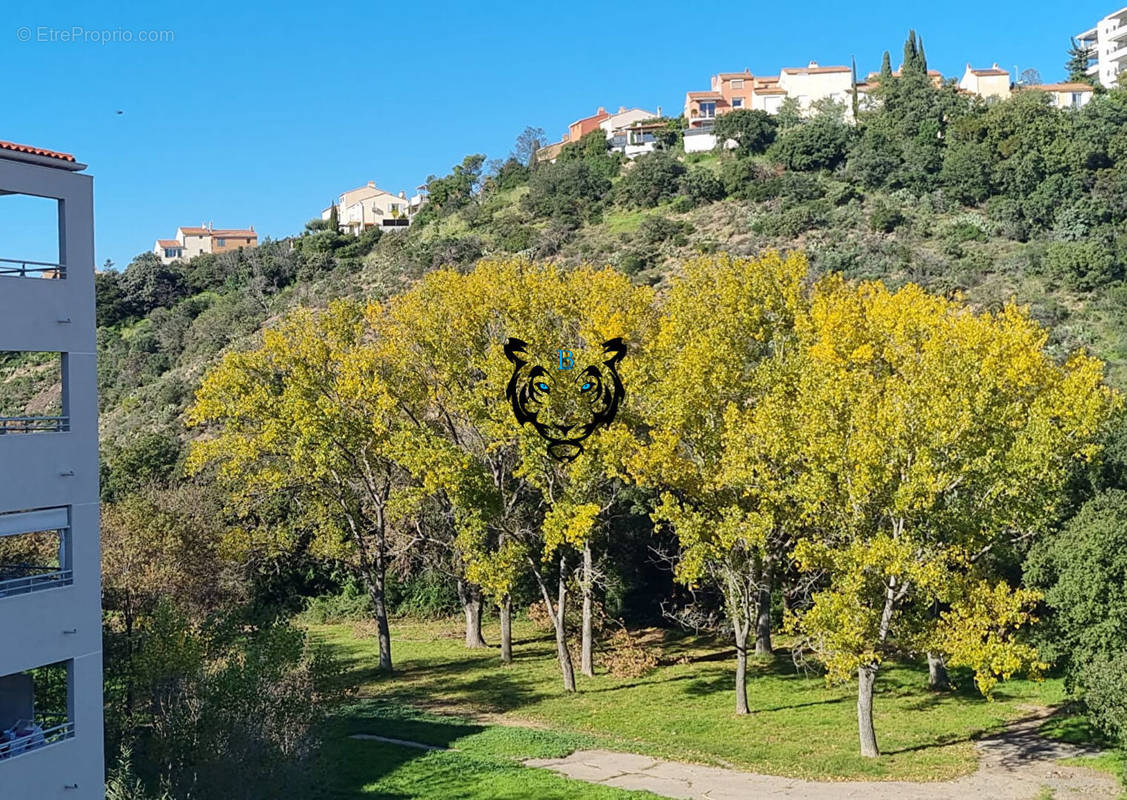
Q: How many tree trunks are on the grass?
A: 9